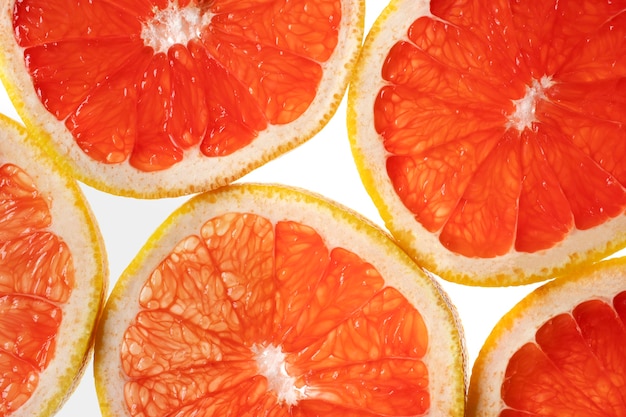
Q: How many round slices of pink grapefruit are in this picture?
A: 5